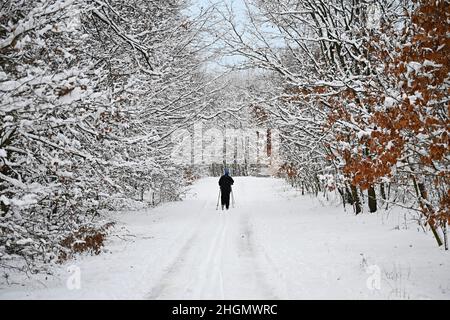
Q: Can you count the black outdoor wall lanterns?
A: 0